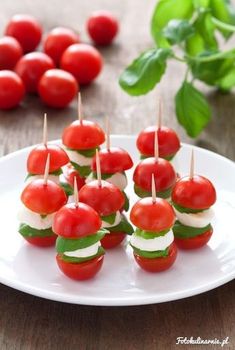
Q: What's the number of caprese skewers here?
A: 10